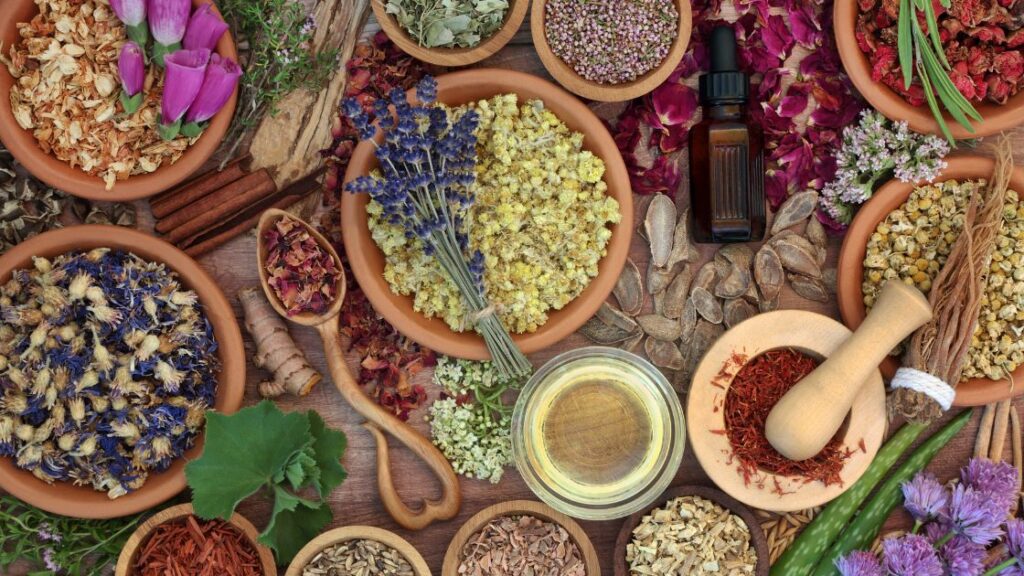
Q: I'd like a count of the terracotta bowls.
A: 5